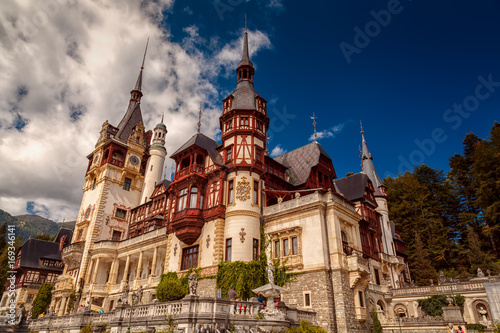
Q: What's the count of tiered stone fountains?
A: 1